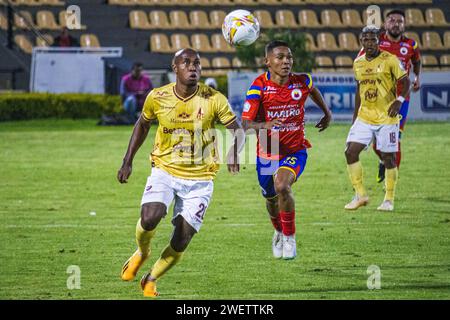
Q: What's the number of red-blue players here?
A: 2